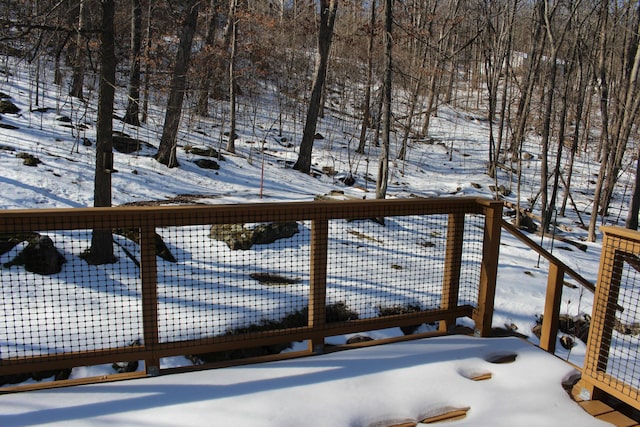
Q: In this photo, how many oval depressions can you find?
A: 4